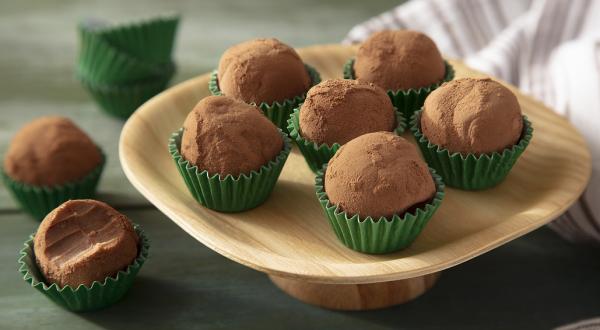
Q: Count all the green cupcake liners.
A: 11